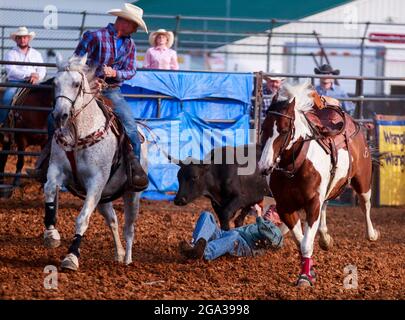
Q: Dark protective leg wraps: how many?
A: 2